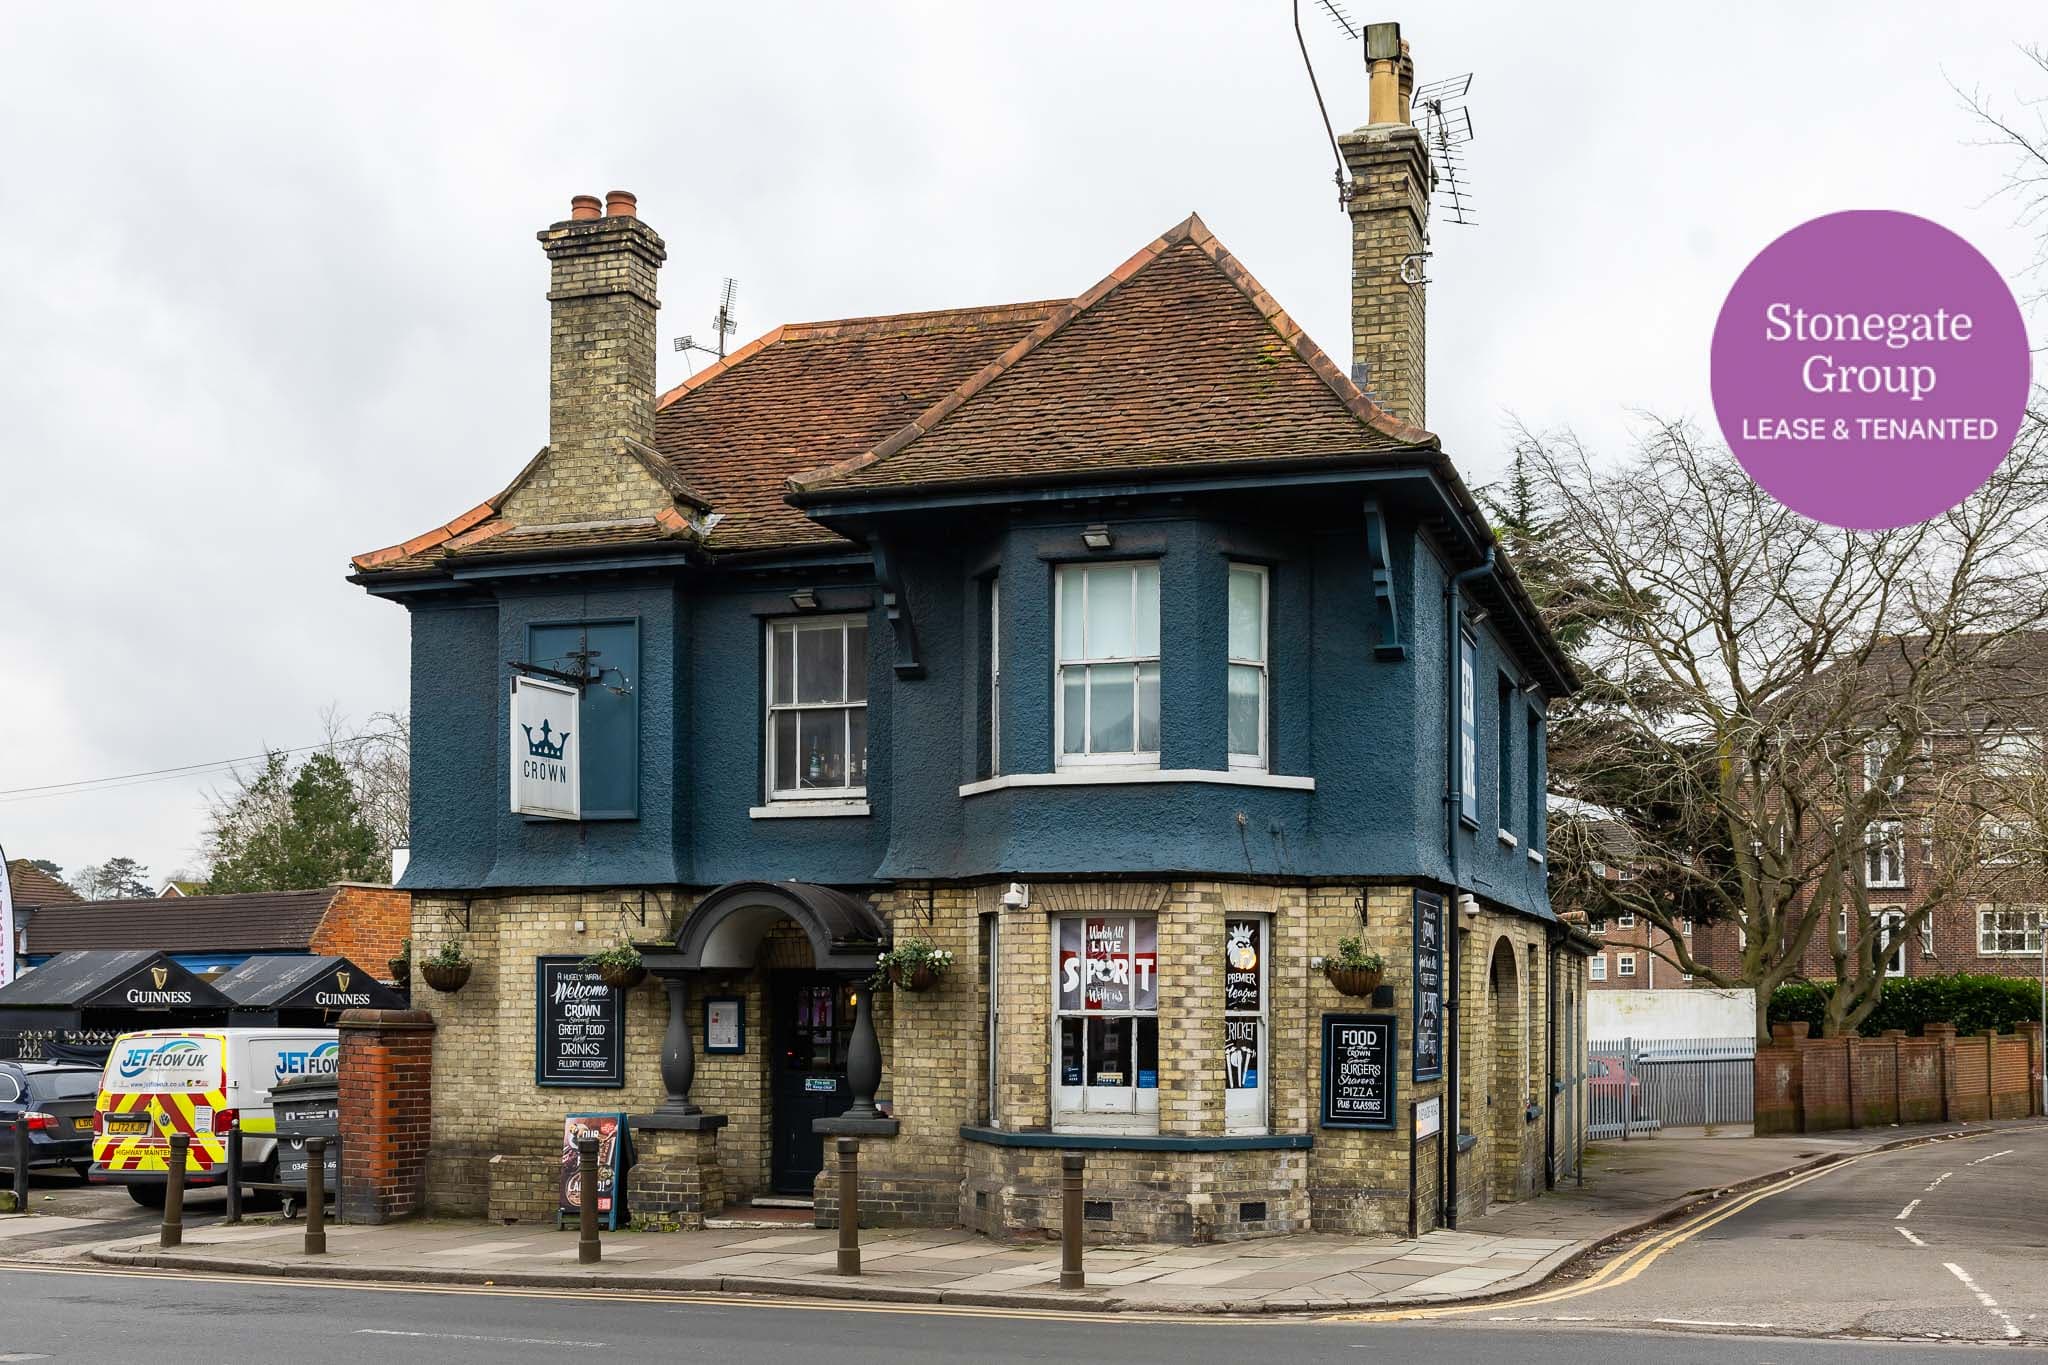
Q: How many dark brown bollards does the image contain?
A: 5